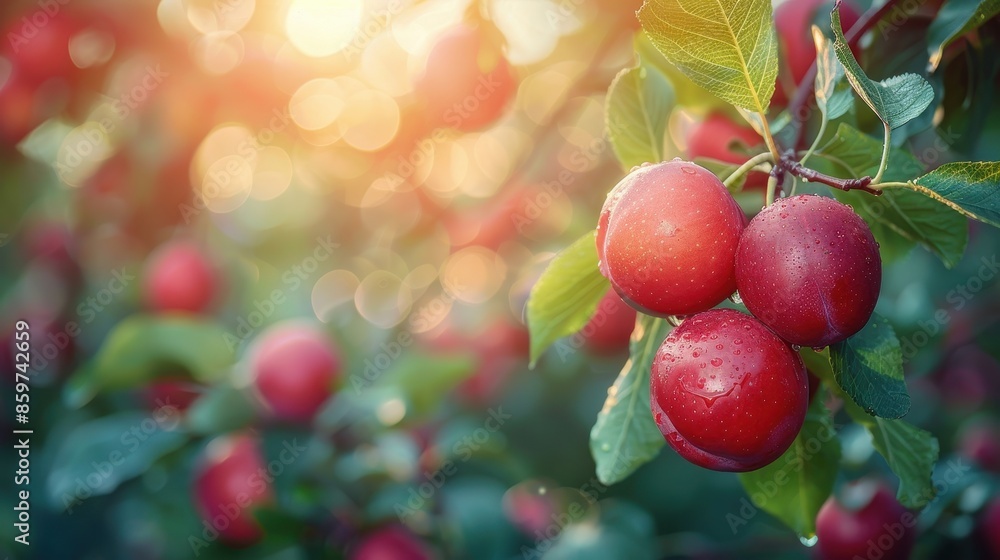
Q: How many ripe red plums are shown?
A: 3